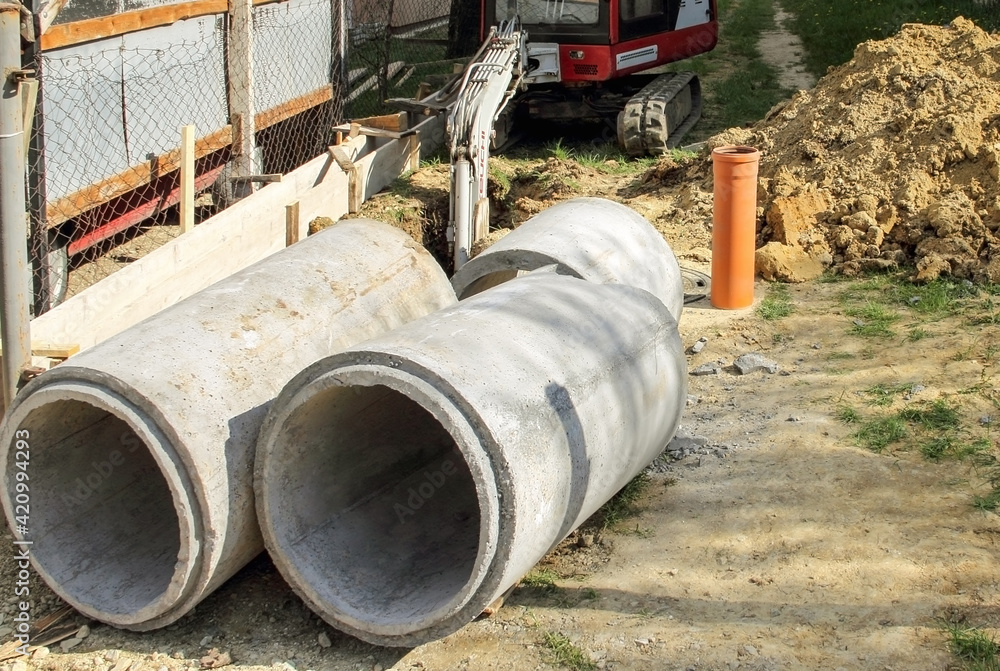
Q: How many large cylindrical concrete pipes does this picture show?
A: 3